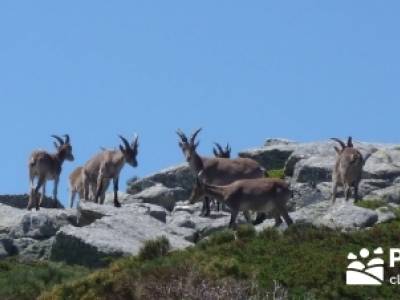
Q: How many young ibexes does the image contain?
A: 1